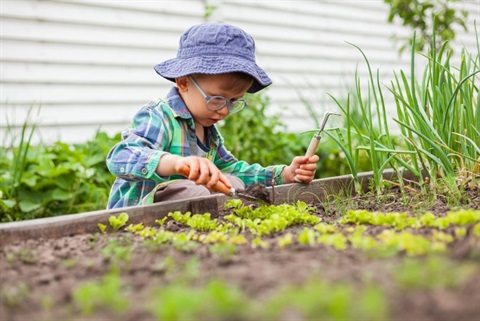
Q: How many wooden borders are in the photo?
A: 1